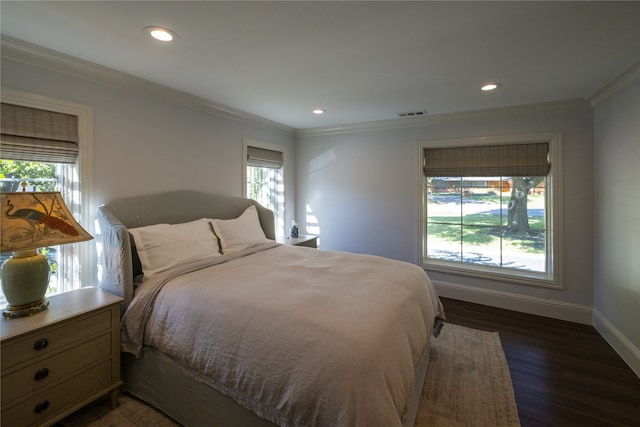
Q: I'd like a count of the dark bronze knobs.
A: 3